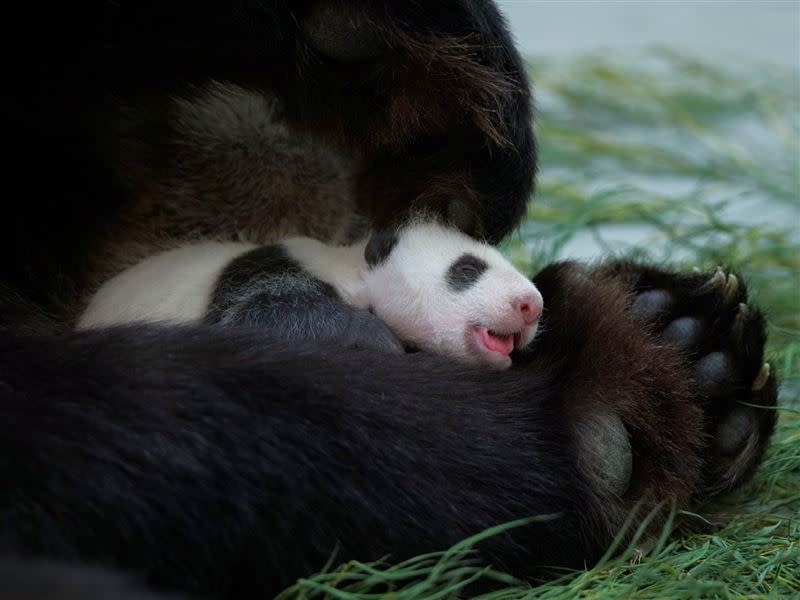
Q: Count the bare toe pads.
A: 4